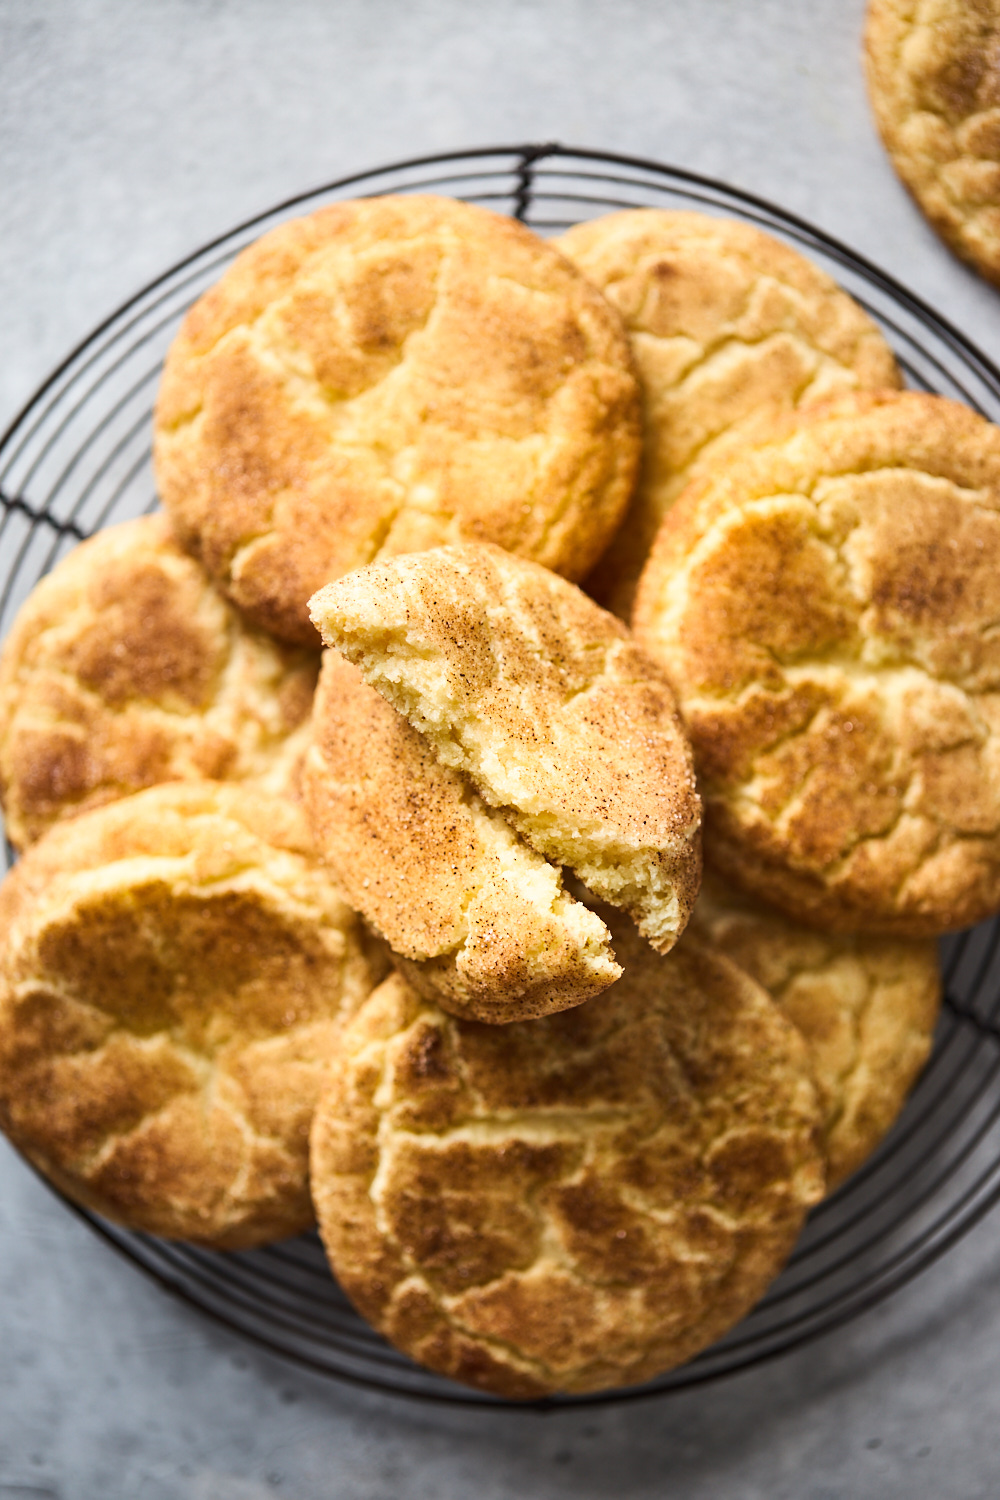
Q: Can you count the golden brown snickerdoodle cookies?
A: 9